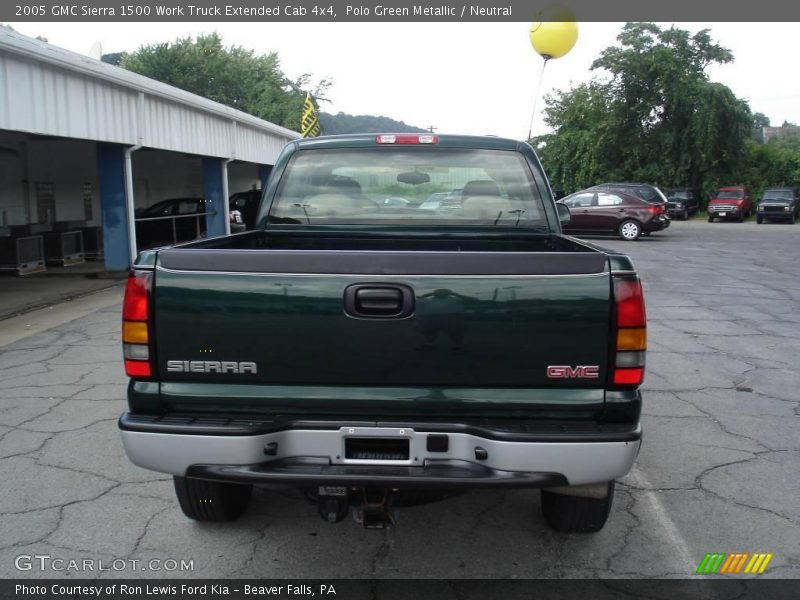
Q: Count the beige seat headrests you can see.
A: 2